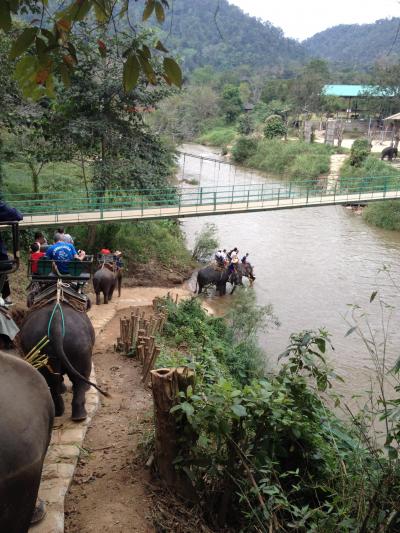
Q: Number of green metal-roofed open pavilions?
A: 1